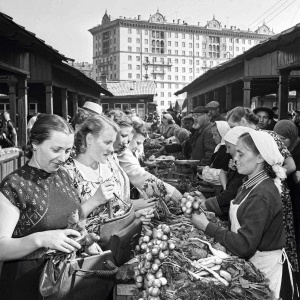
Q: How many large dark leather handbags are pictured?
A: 2